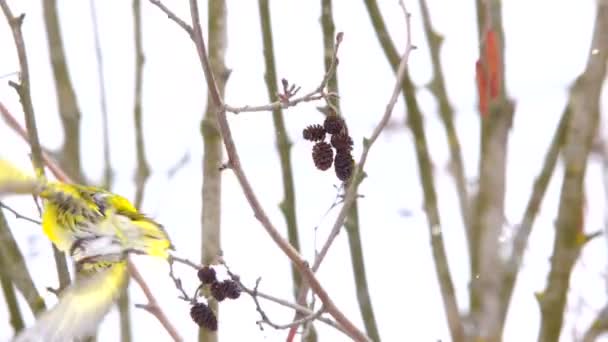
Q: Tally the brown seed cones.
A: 9